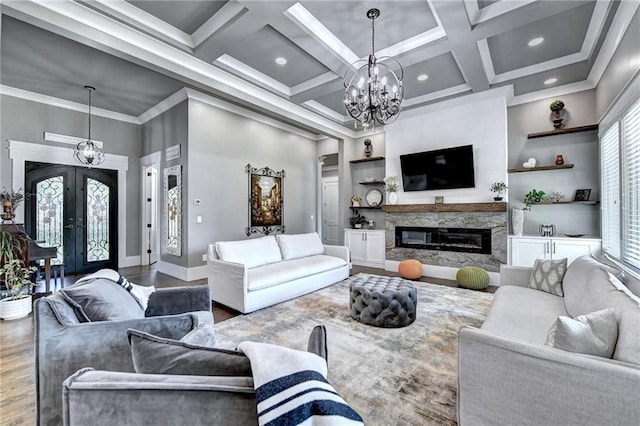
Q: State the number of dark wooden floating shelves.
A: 6